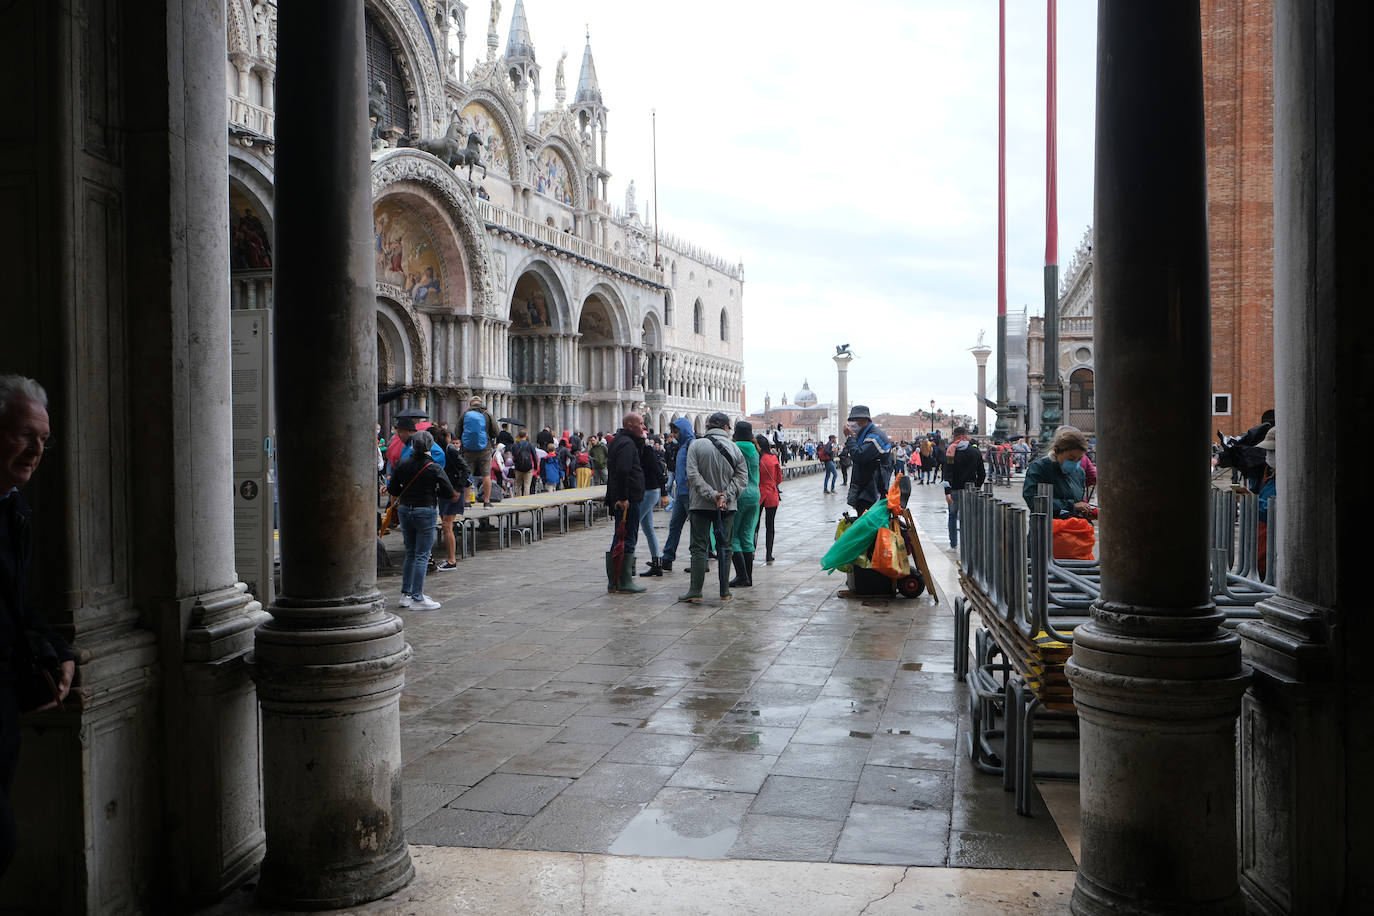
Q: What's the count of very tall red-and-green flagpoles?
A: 2